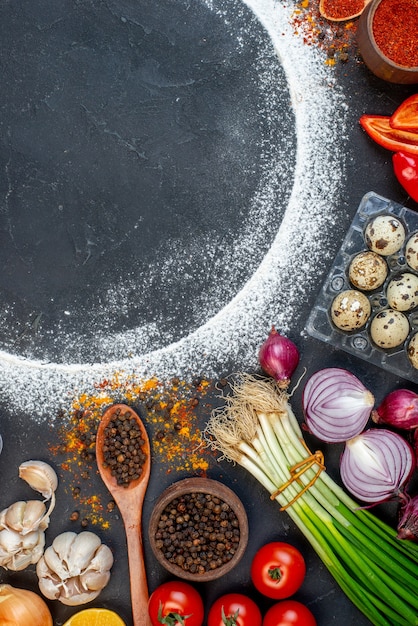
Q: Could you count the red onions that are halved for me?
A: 2